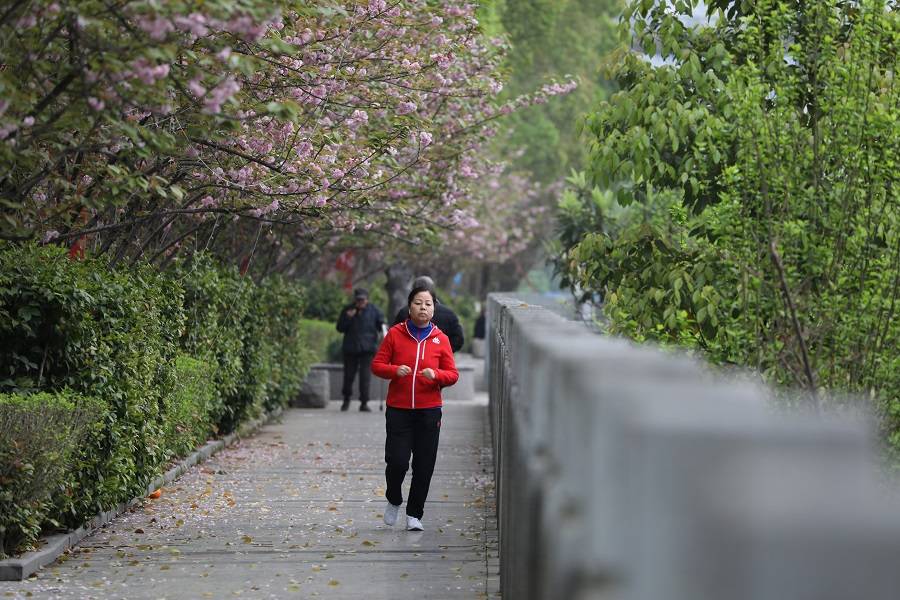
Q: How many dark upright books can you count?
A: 0